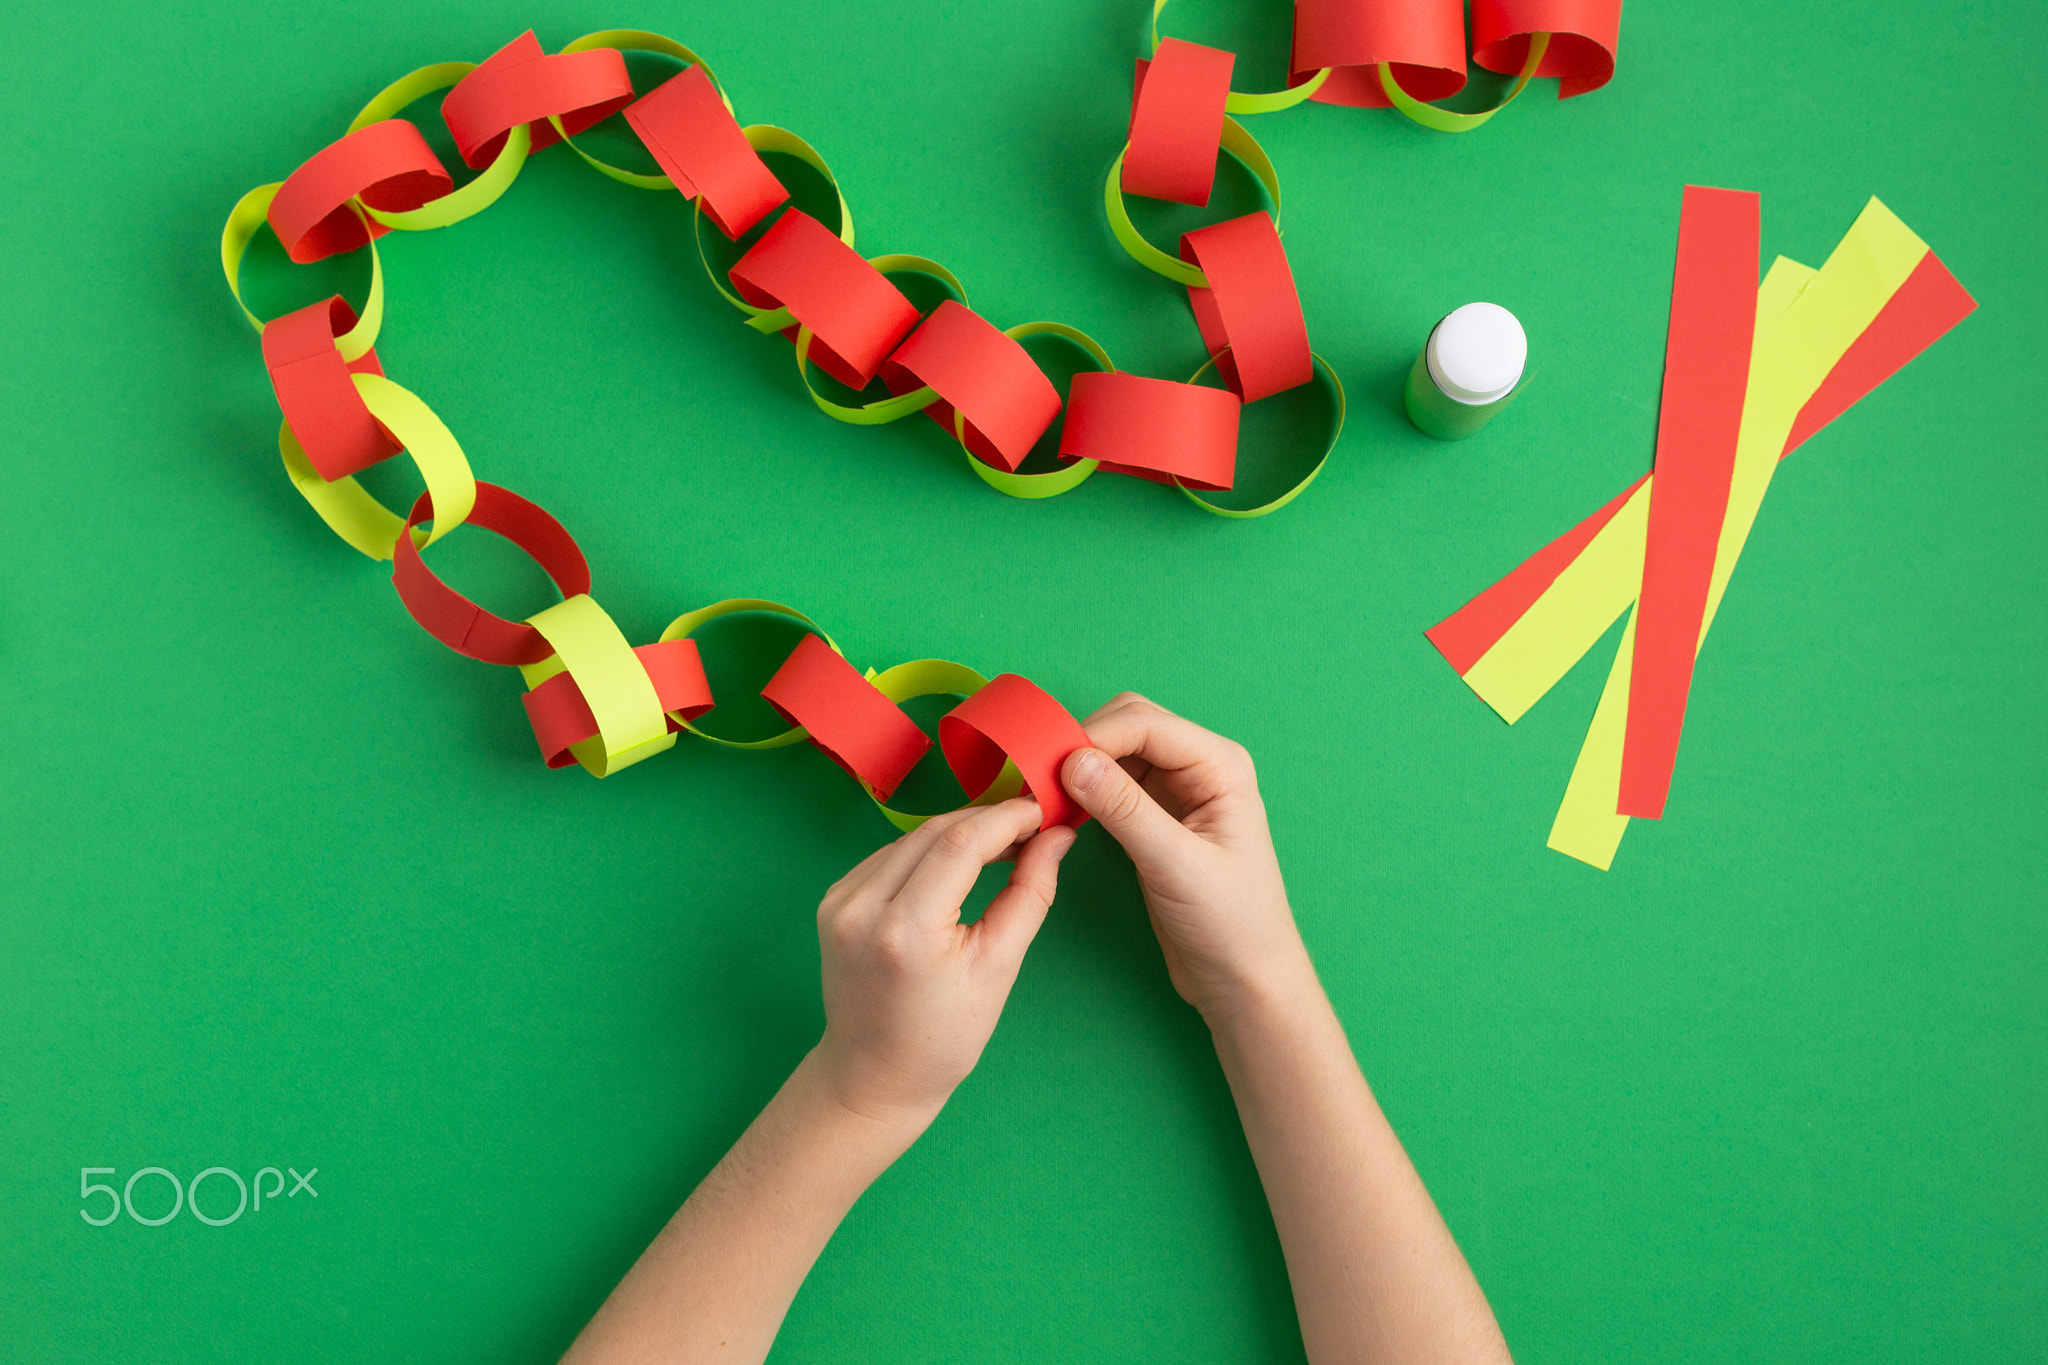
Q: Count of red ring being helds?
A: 1